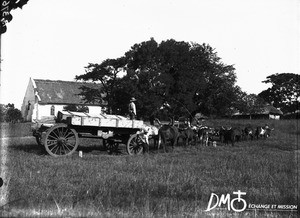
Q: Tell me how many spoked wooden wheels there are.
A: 3